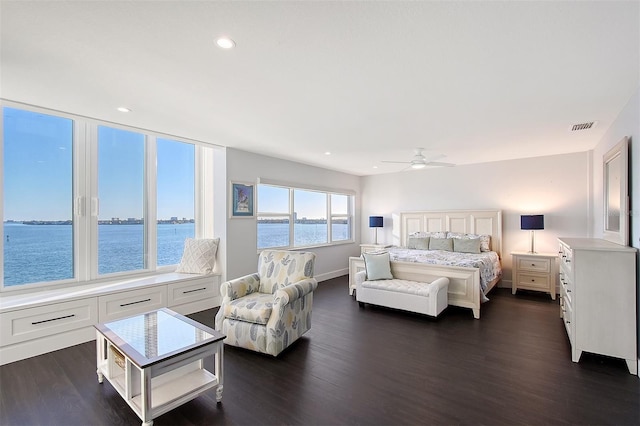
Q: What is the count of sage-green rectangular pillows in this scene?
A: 3